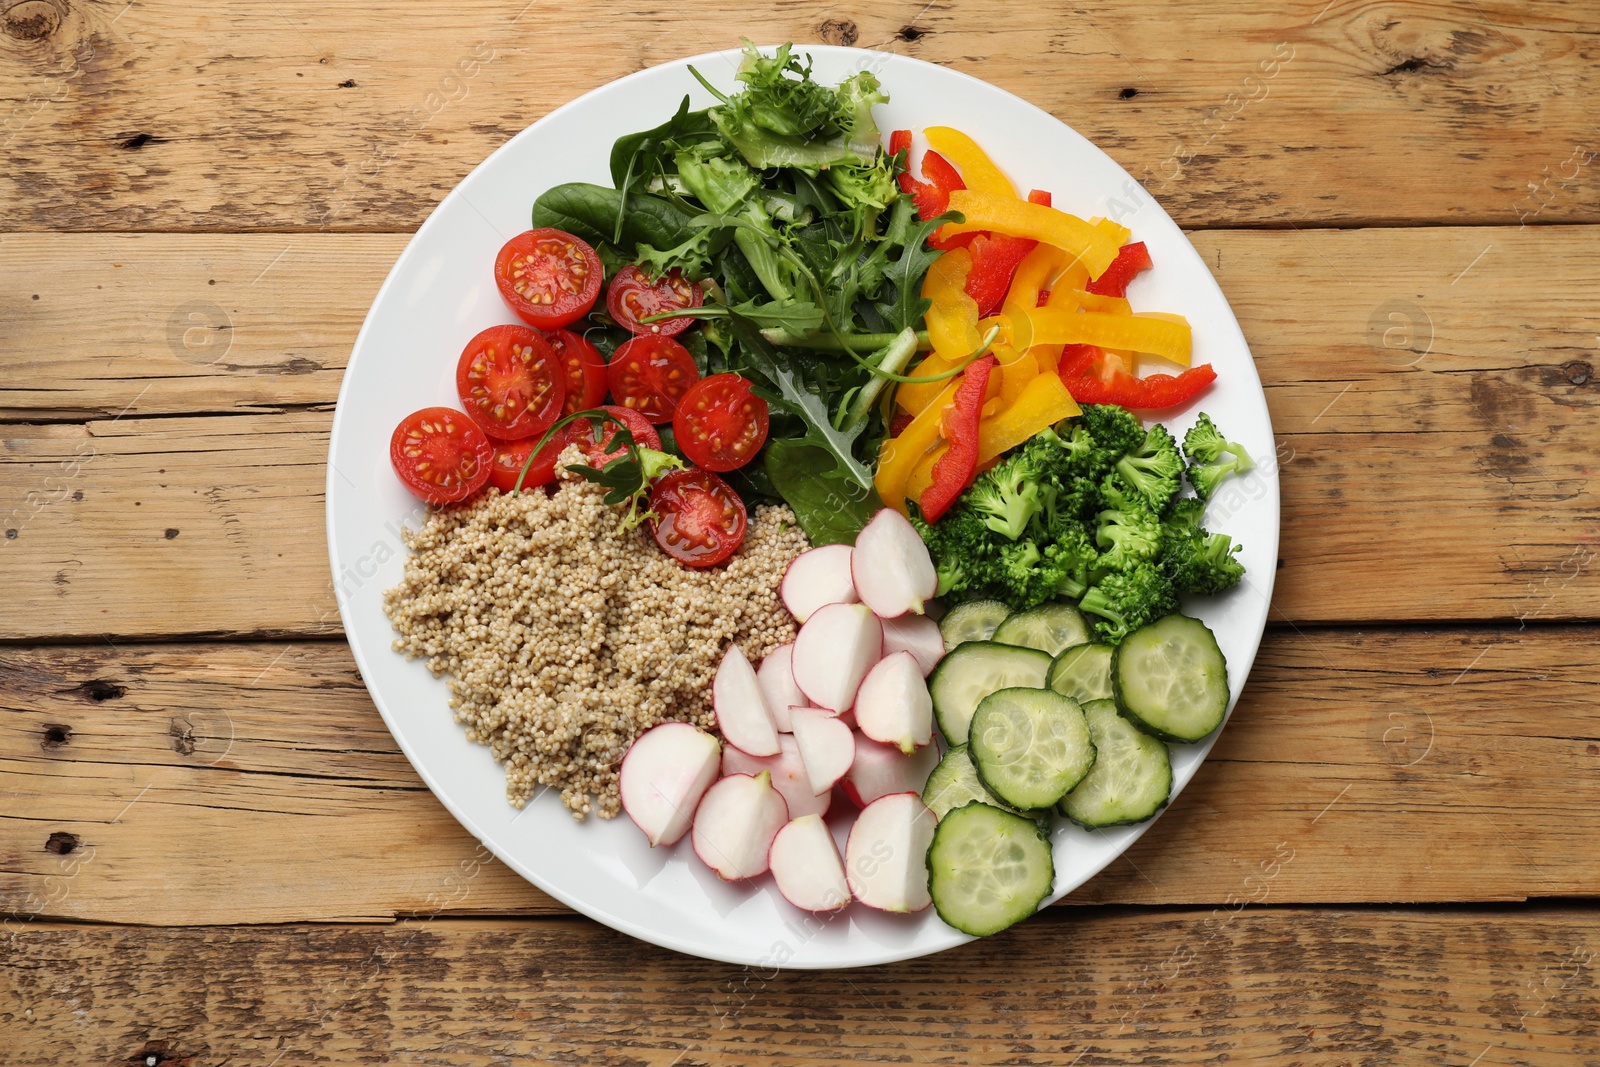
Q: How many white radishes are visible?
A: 14